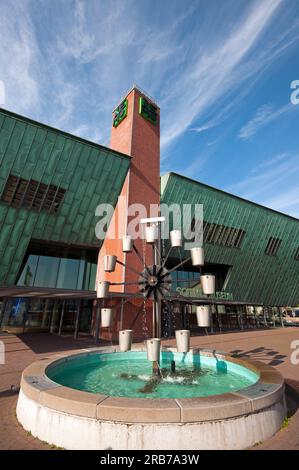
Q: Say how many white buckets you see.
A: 12